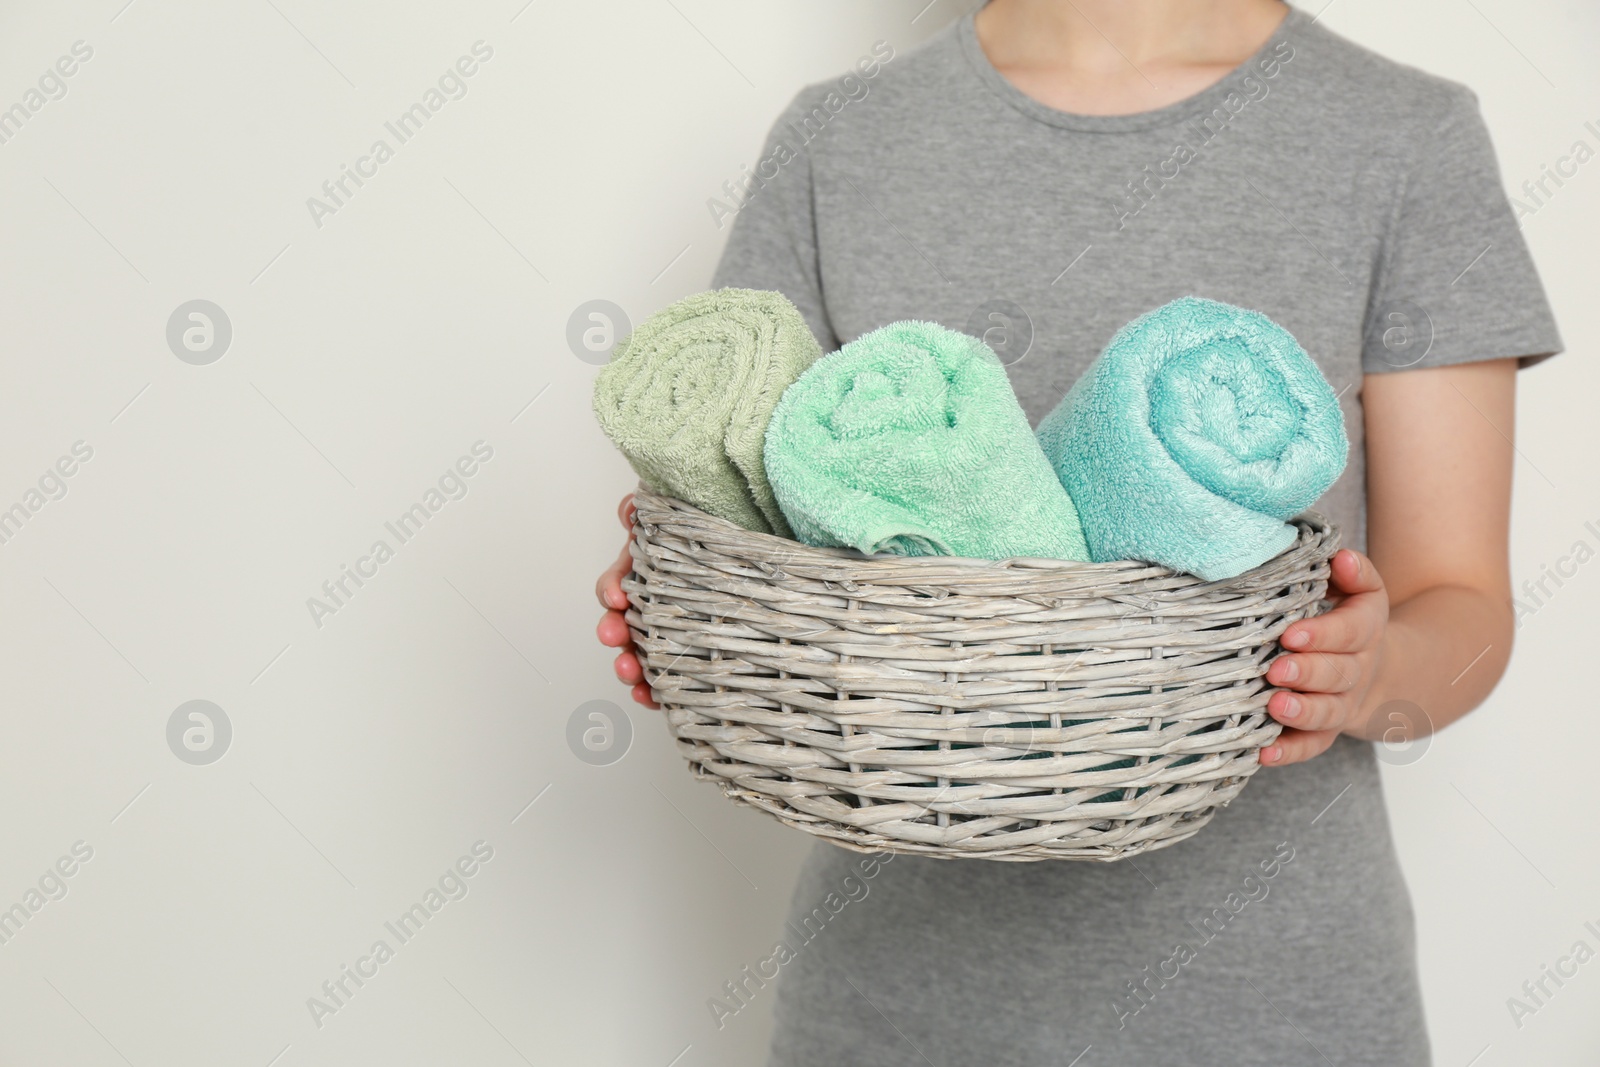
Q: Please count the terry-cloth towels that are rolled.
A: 3